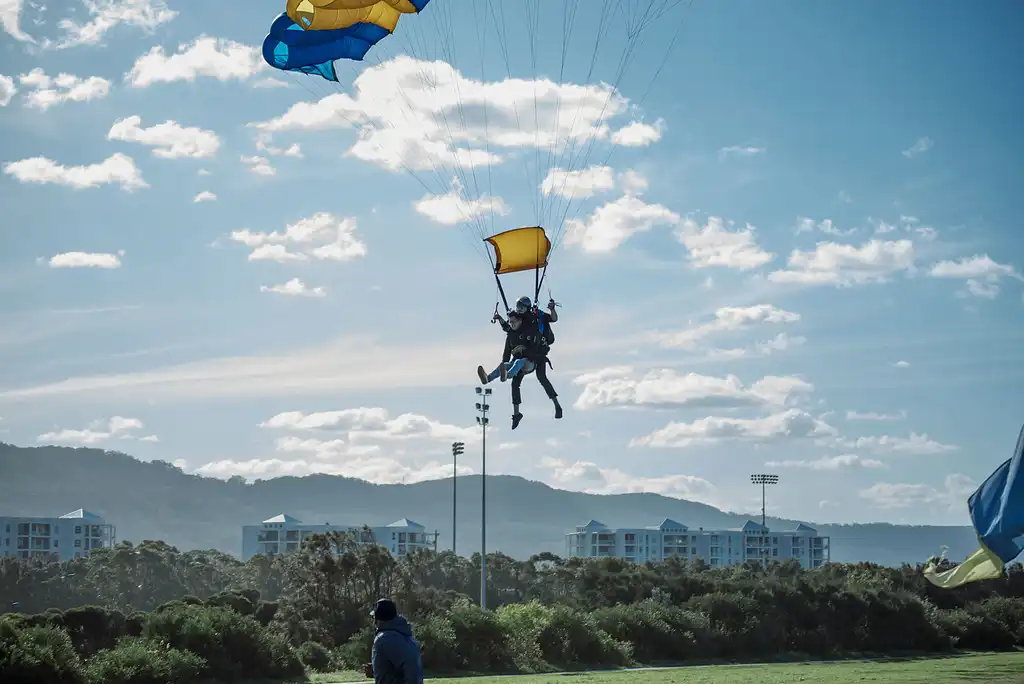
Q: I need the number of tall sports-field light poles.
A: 3